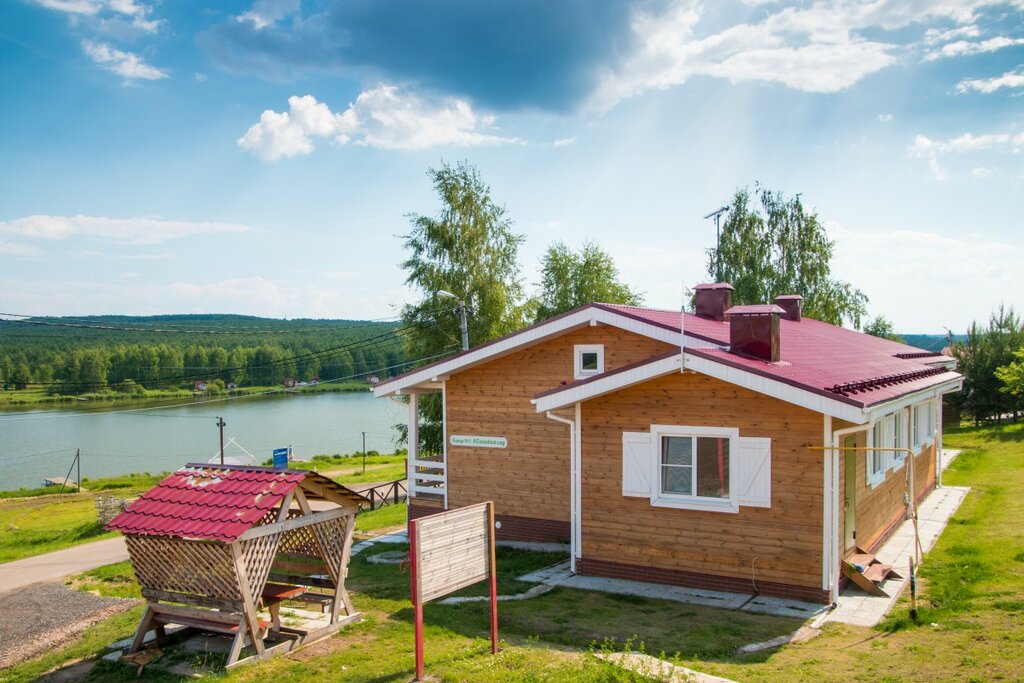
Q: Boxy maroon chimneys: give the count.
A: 3